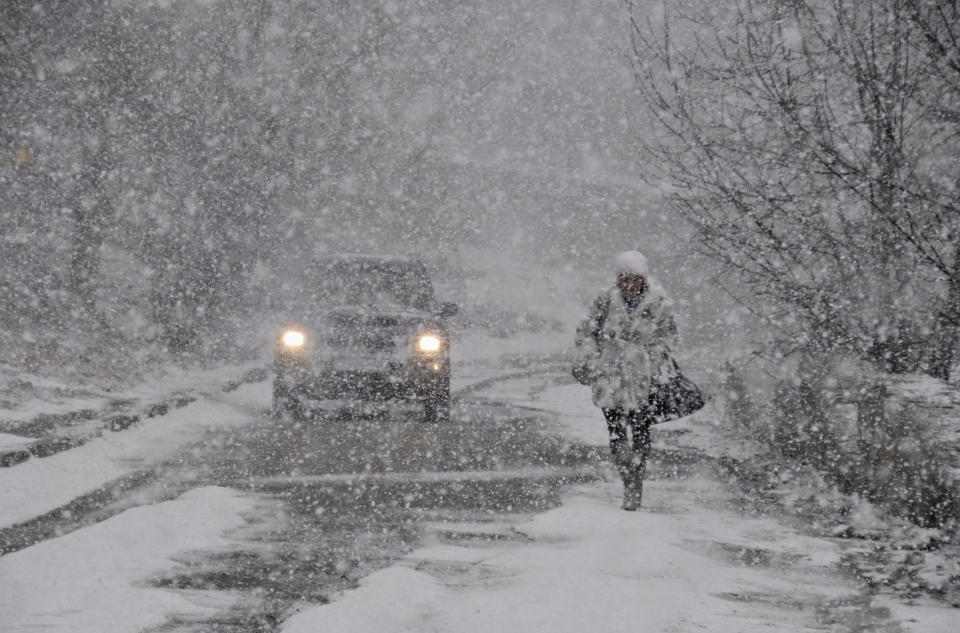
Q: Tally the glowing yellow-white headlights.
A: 2